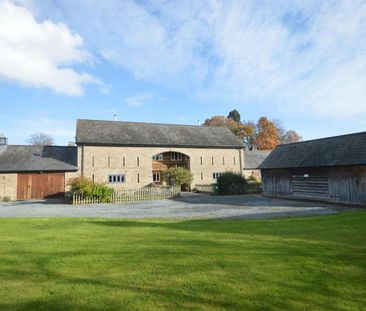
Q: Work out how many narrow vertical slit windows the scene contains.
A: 11